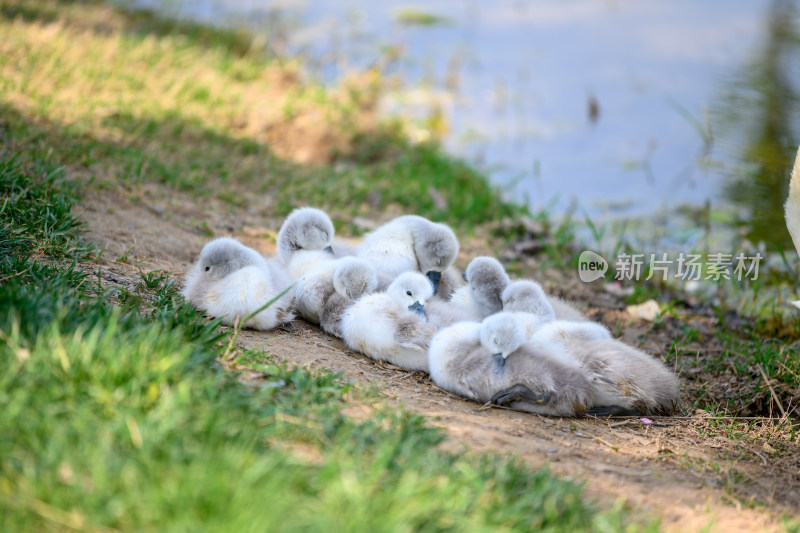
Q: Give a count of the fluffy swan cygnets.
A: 8